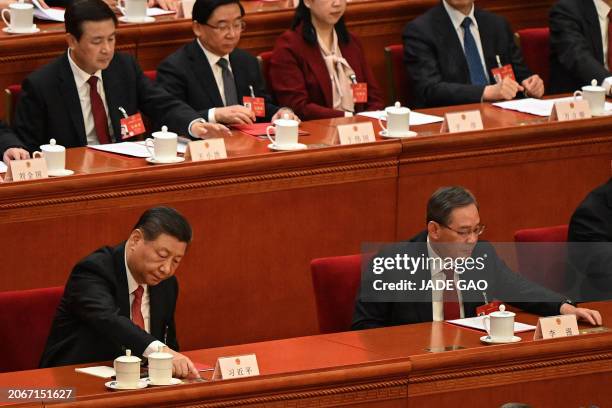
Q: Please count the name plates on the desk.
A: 7